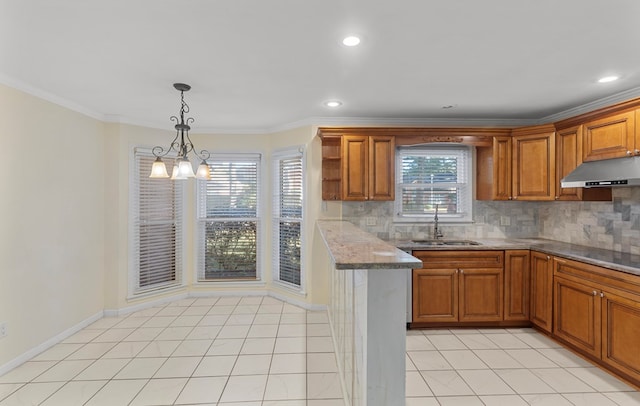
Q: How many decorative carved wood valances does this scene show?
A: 1